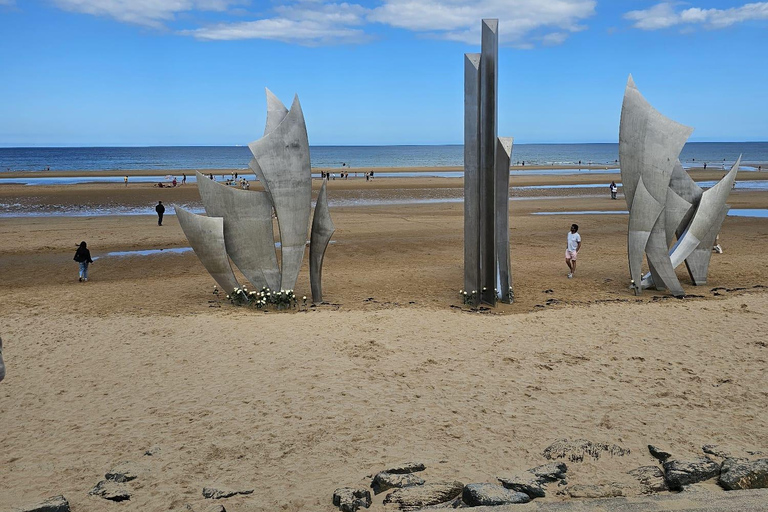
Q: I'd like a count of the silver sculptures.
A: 3